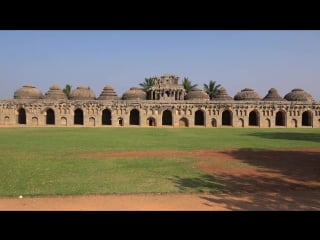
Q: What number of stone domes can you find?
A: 10